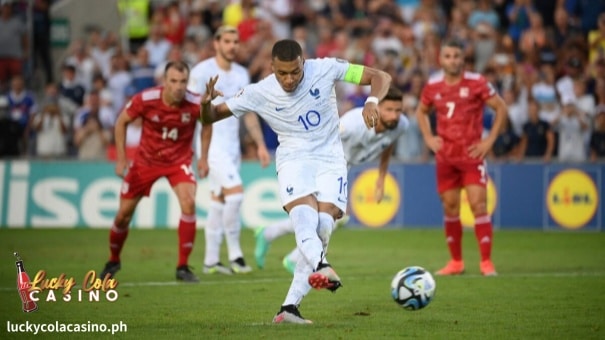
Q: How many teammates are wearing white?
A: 3